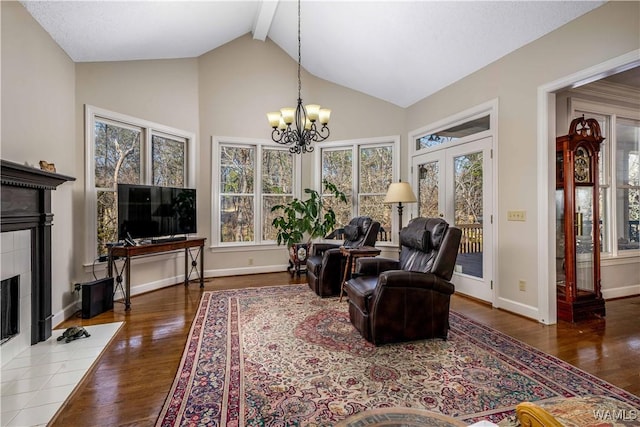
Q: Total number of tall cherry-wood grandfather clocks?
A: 1